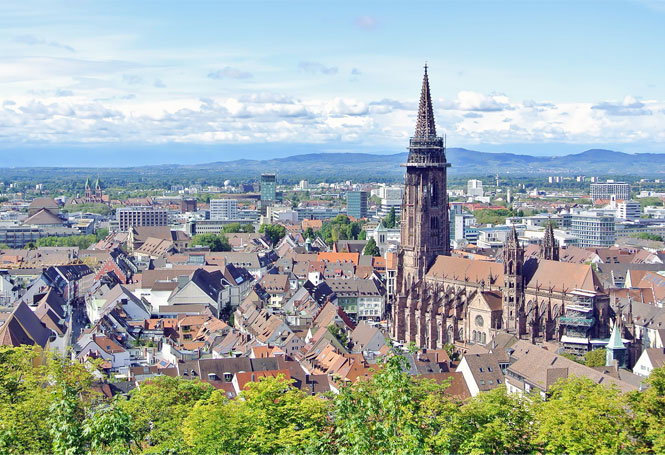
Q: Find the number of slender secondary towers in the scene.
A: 2